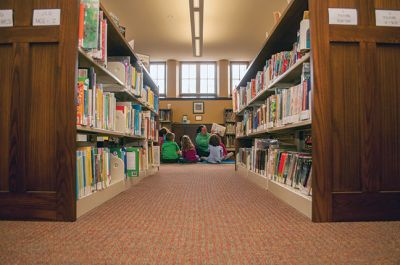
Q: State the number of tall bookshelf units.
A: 2